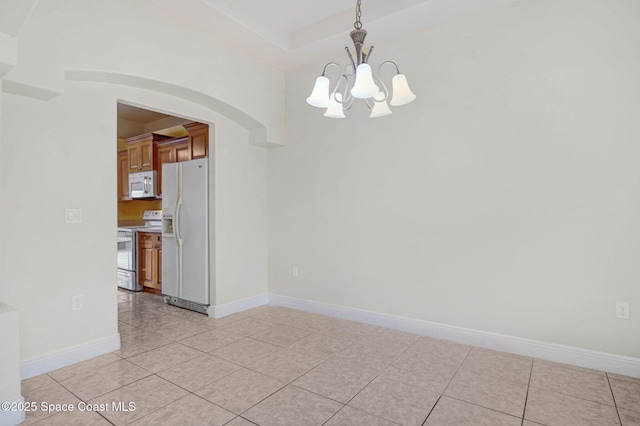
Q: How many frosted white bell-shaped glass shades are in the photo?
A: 5